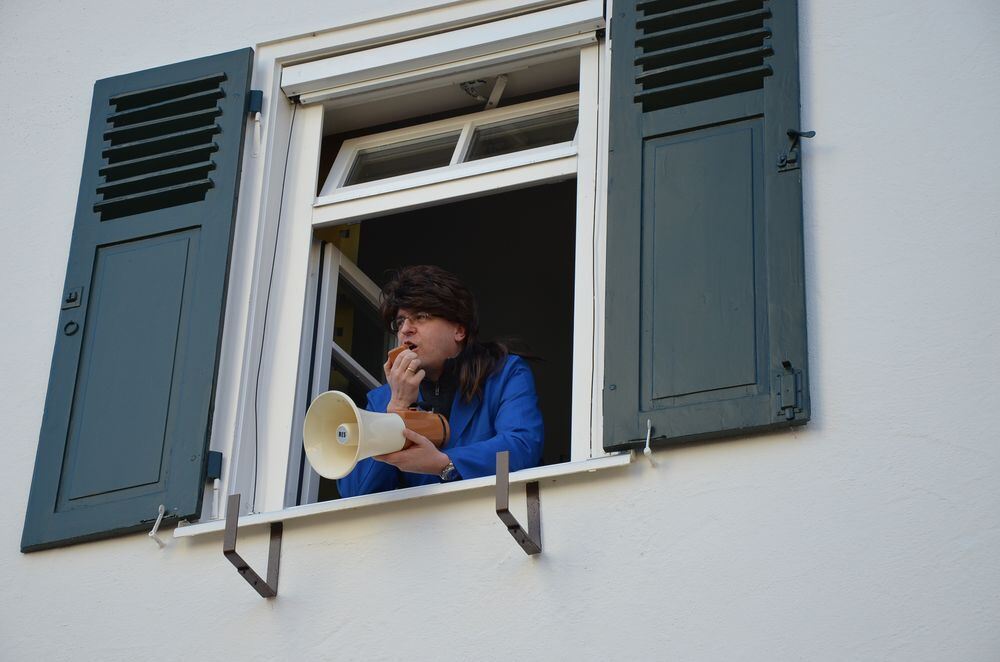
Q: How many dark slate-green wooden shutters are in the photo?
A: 2